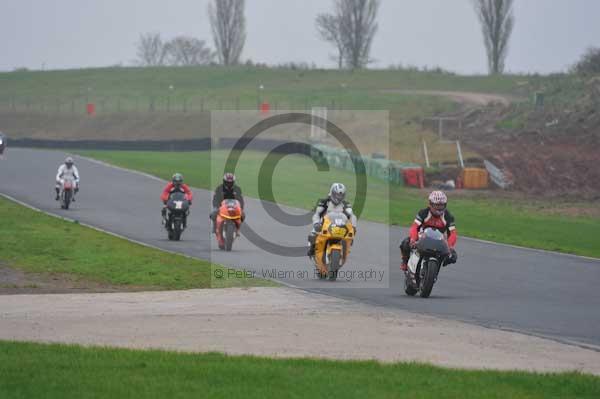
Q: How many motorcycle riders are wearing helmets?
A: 5